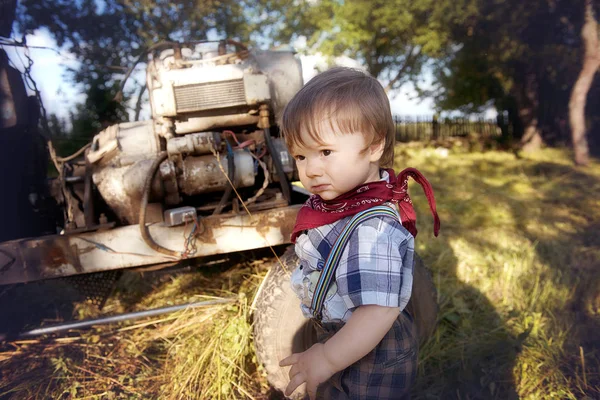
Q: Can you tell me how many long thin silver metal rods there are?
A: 1